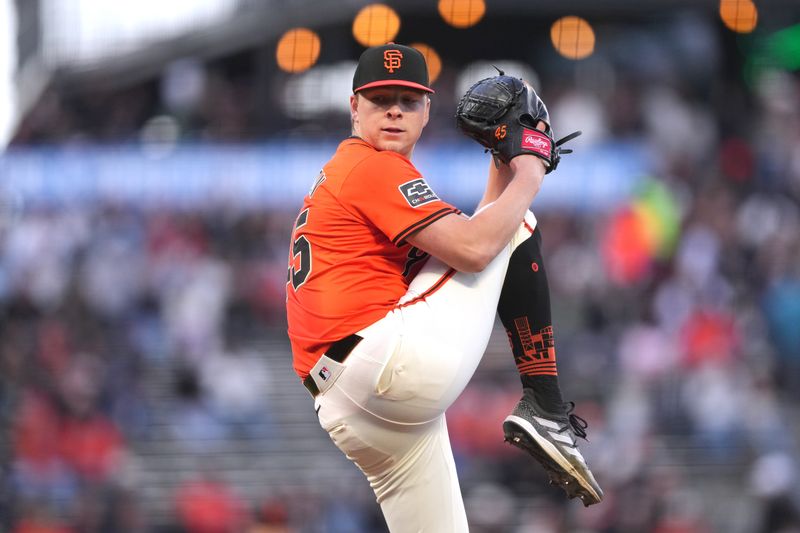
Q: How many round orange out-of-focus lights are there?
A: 6